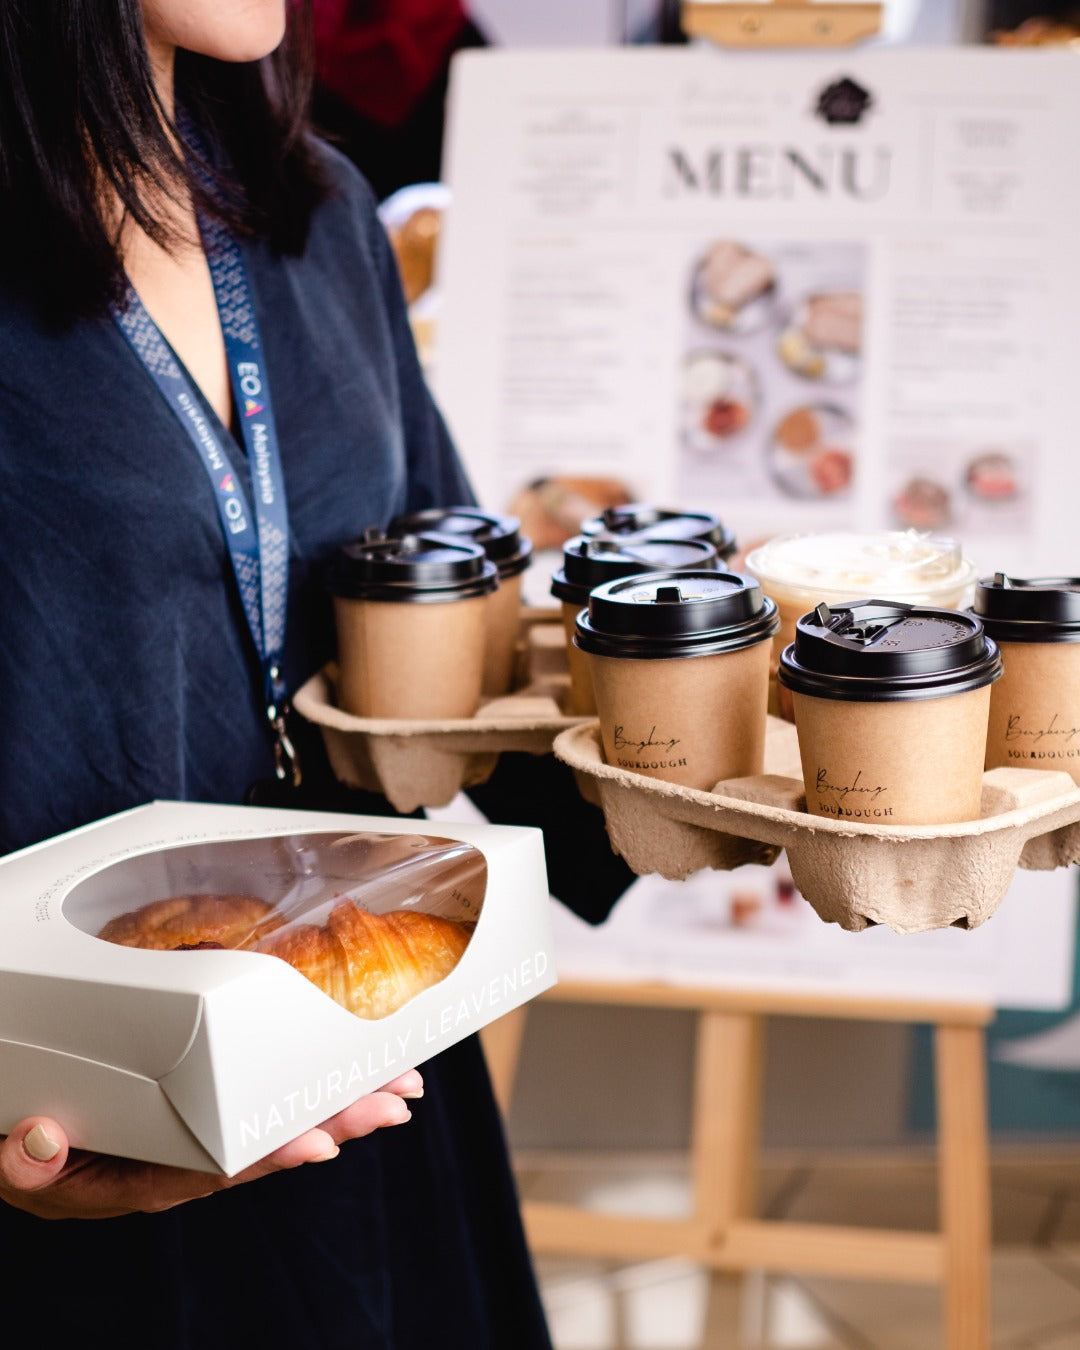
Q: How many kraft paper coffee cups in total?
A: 7